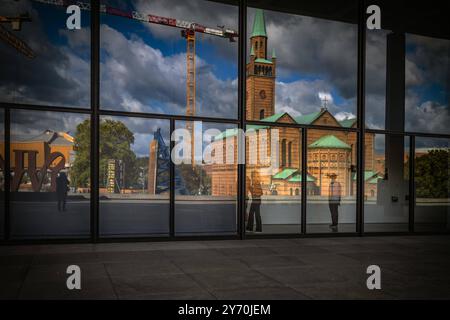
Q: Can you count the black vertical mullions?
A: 7